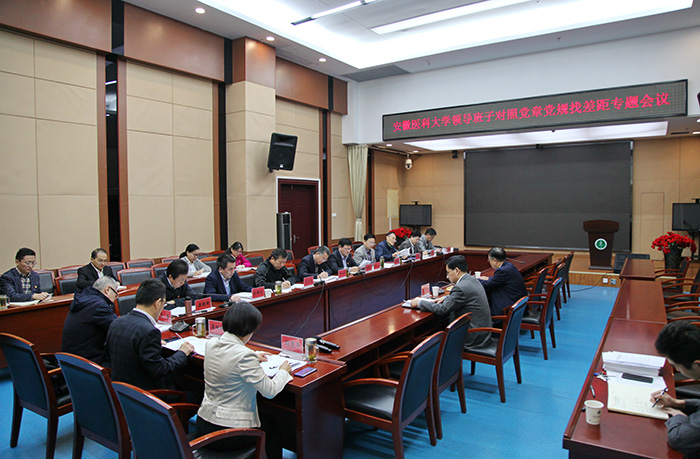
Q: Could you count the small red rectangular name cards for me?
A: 14